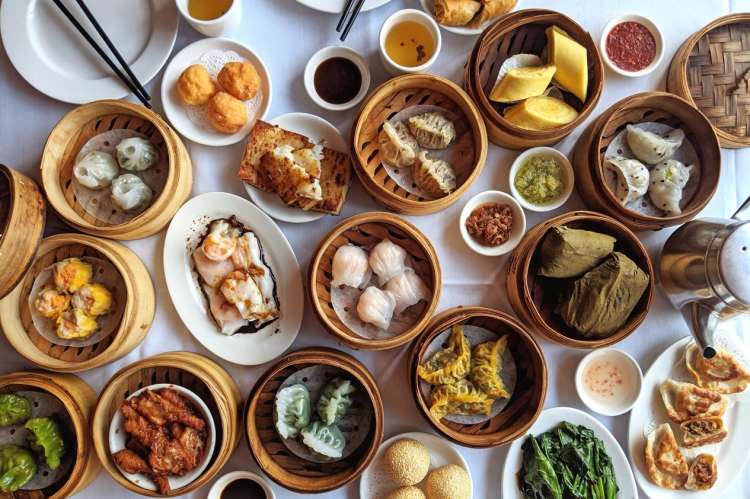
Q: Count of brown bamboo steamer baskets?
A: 13